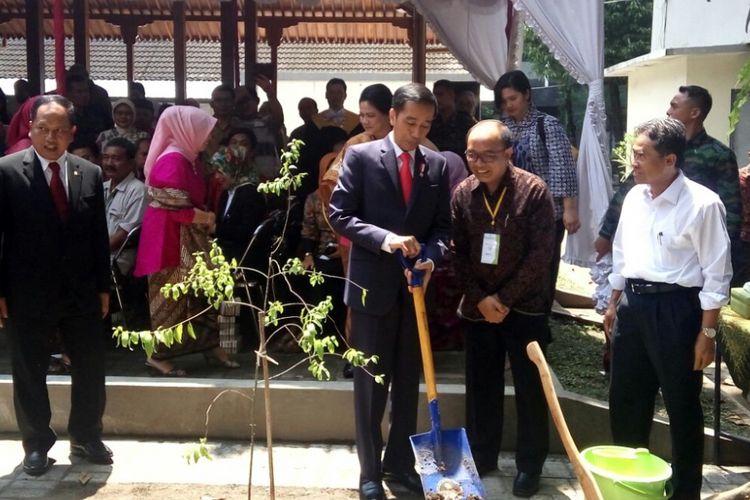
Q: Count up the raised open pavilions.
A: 1